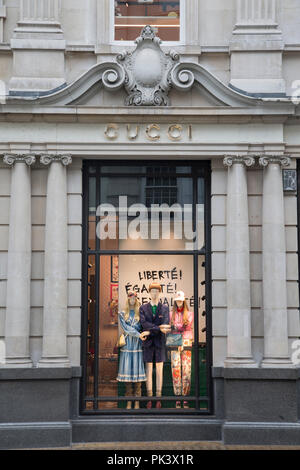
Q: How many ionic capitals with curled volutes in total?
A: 4